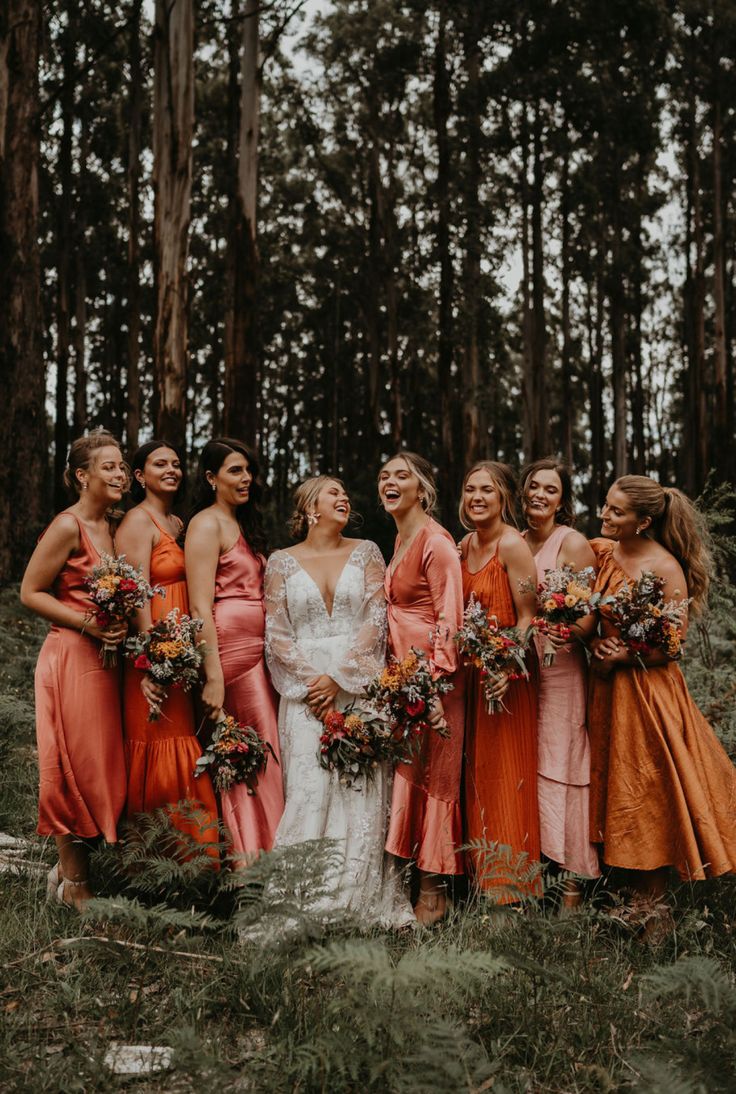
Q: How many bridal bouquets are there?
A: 8